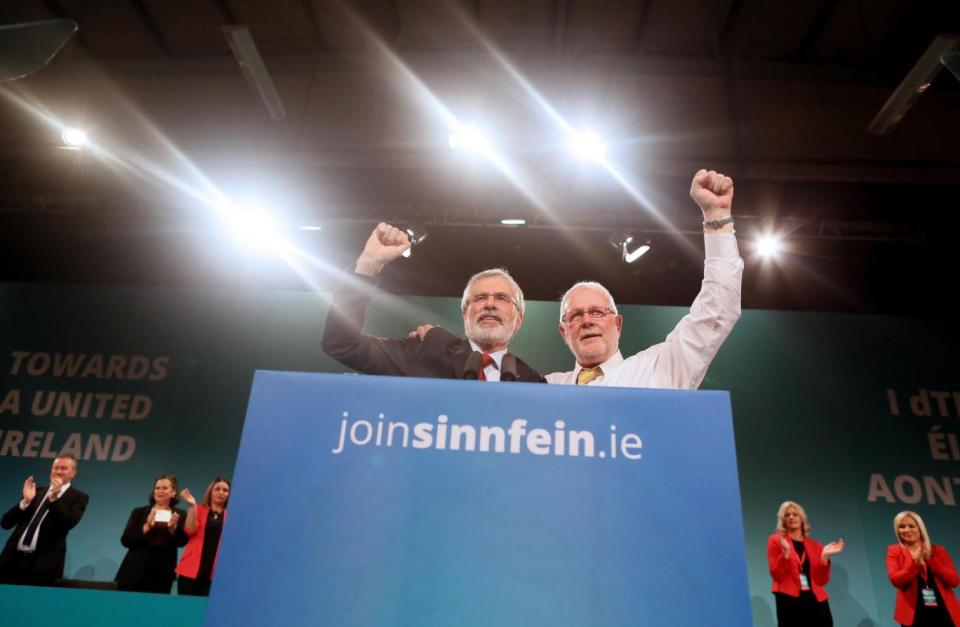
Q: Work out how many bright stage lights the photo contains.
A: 5